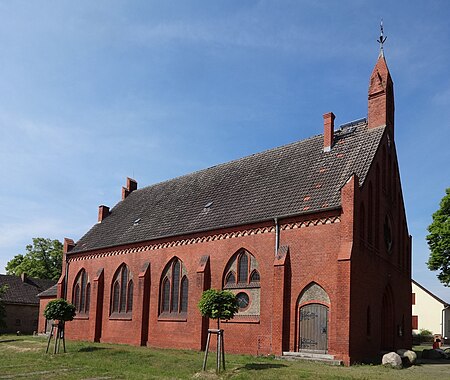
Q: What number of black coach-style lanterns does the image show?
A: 0